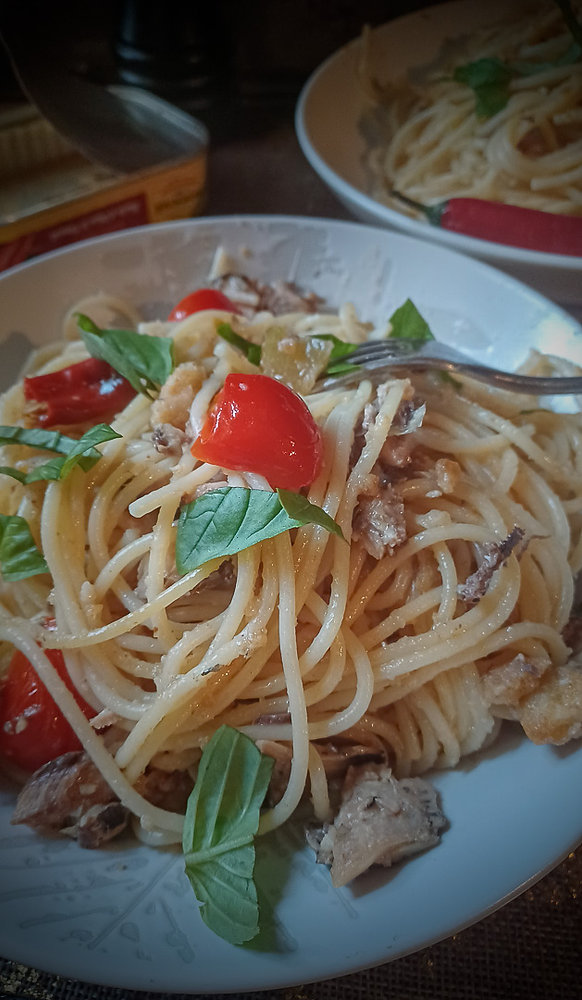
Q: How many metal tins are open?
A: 1